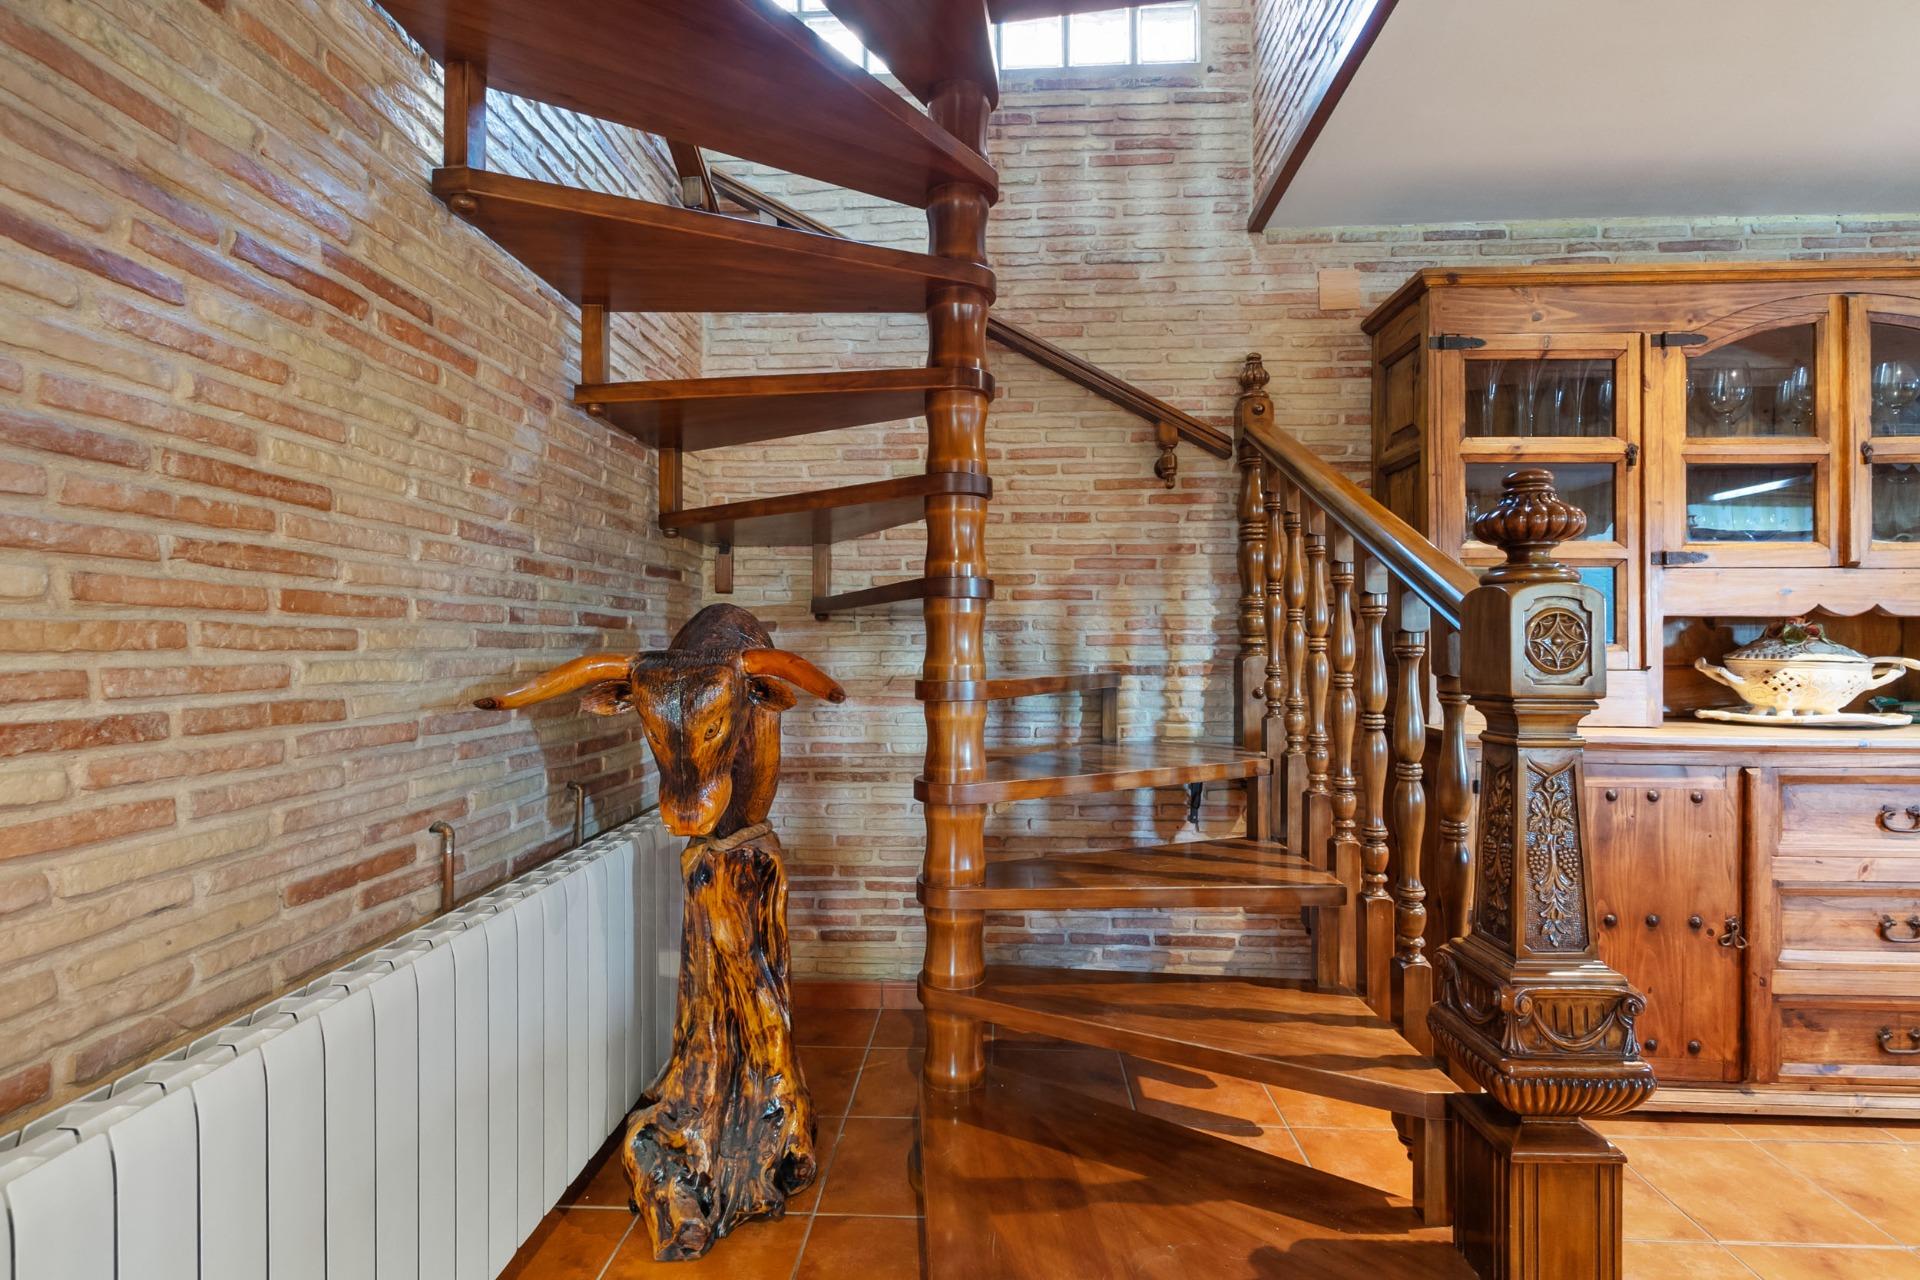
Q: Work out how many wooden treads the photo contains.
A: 12